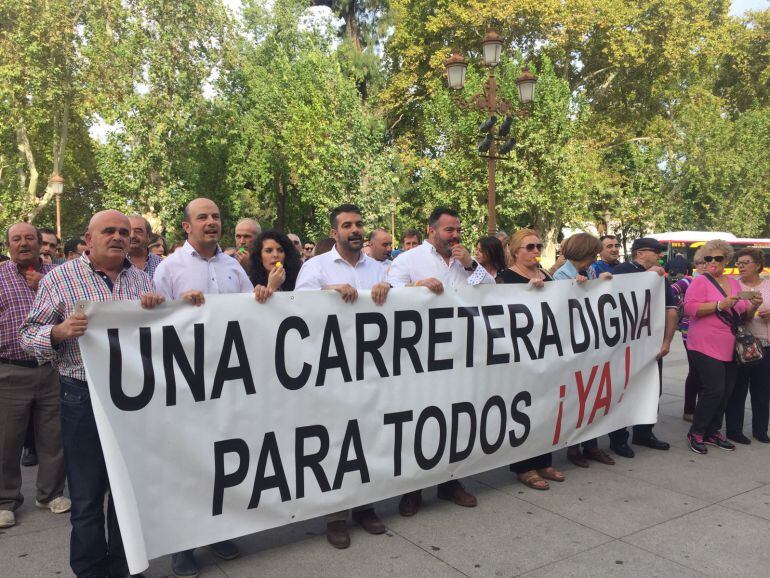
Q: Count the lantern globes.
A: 4